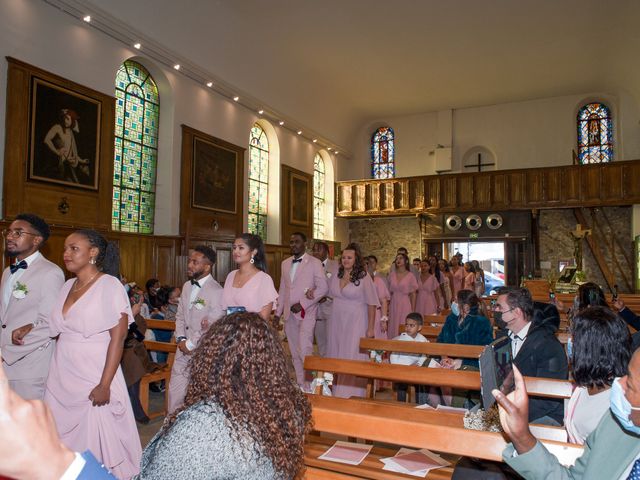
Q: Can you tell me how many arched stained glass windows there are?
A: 5